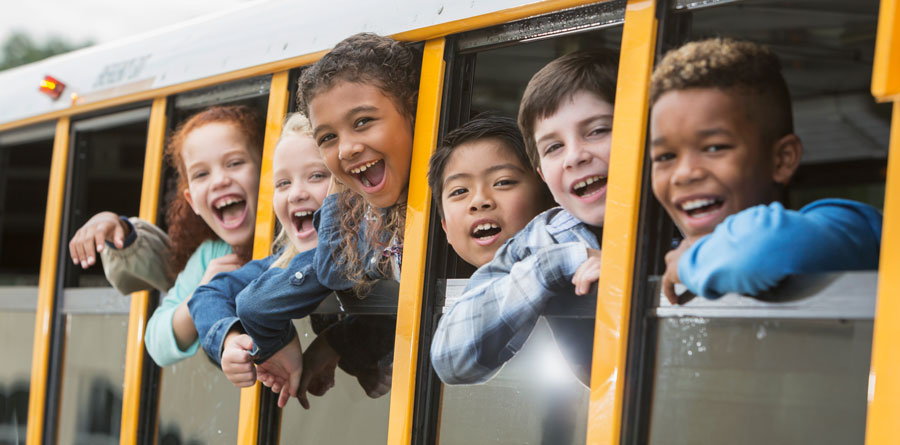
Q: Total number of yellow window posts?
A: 6